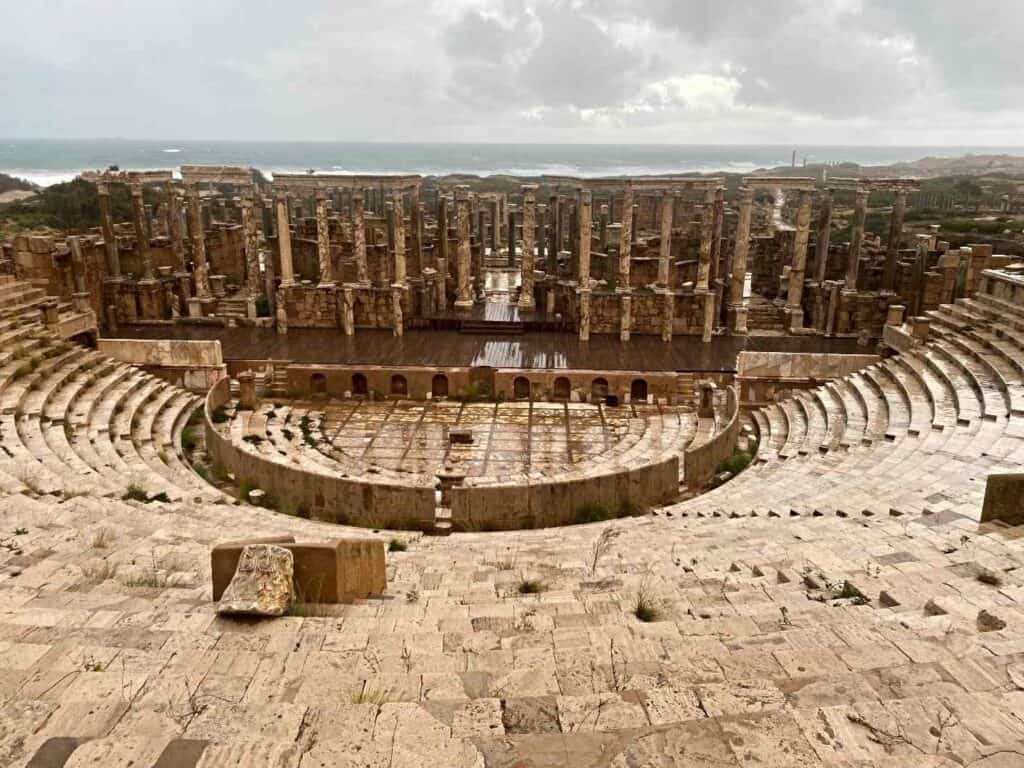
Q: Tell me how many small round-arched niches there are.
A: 8